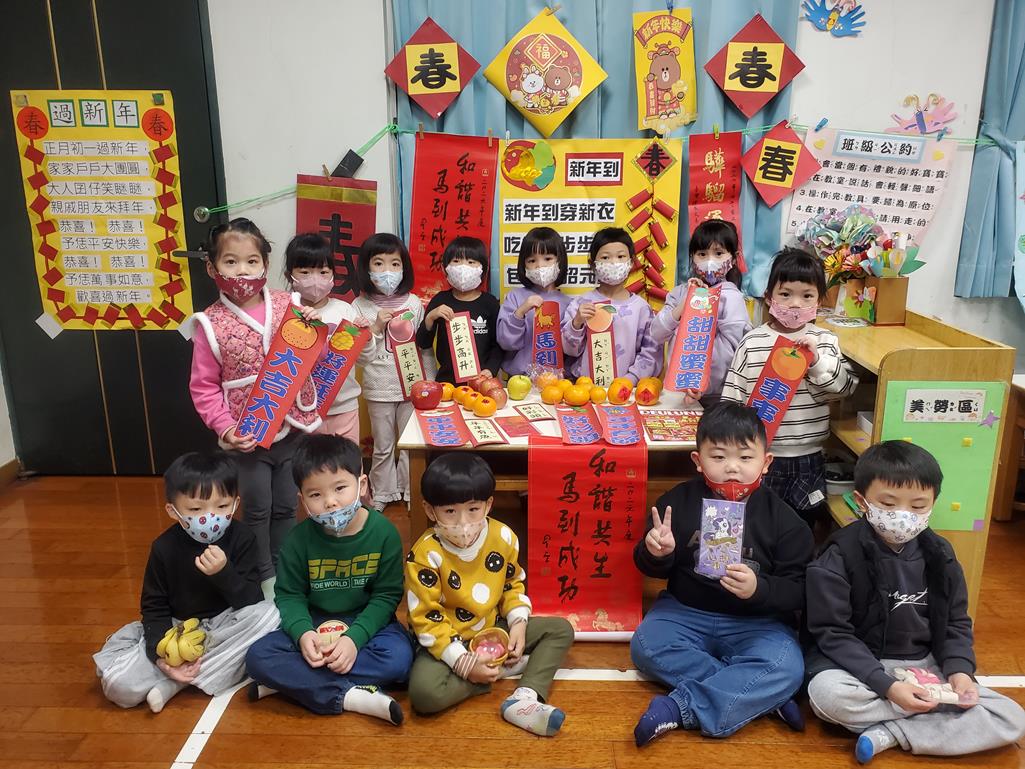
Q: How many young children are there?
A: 13